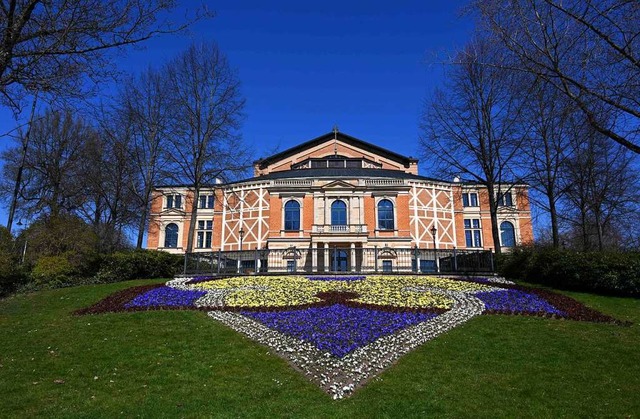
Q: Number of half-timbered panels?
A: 2